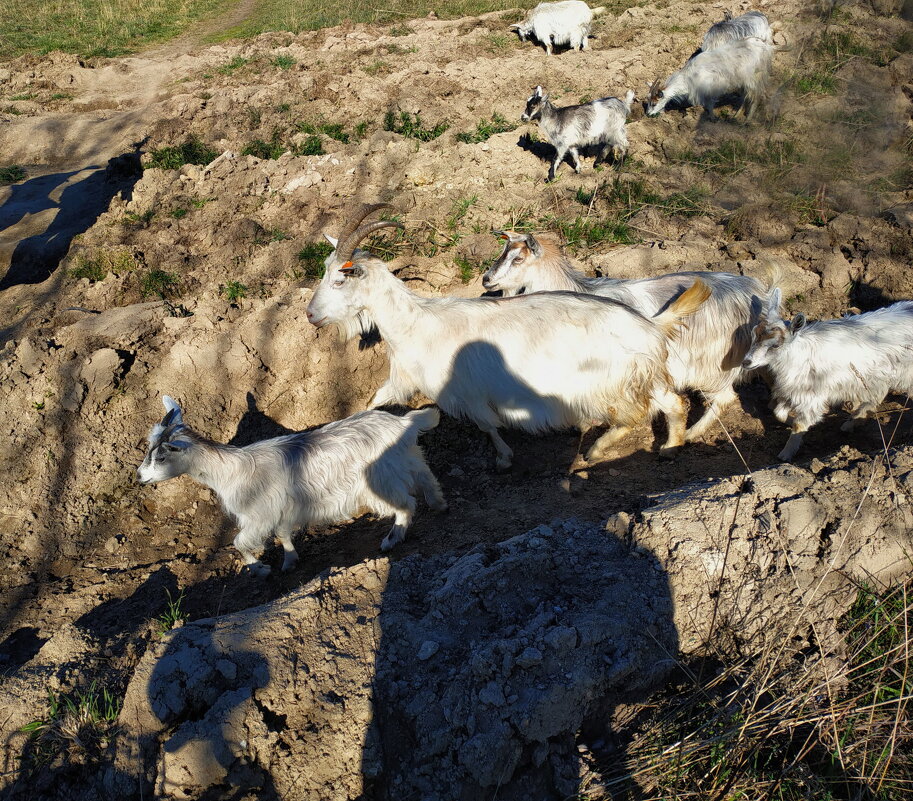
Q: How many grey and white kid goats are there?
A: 3